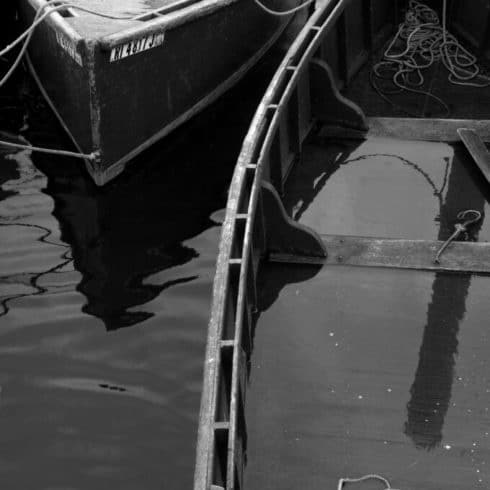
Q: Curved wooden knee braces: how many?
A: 2